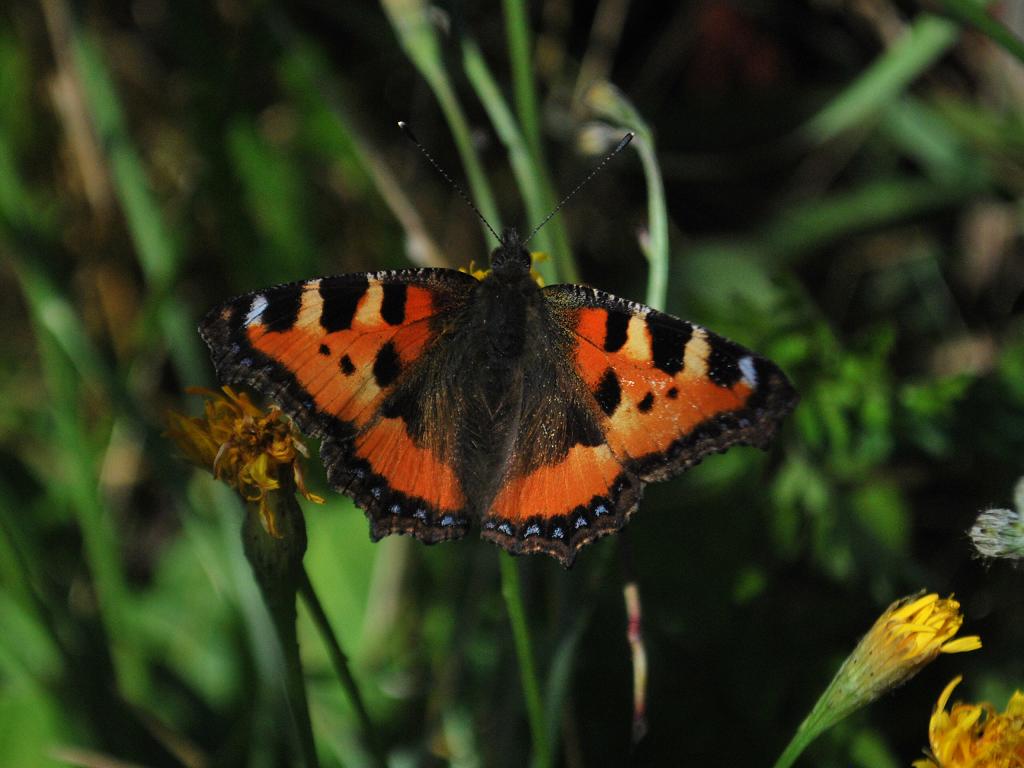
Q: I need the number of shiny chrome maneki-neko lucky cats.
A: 0